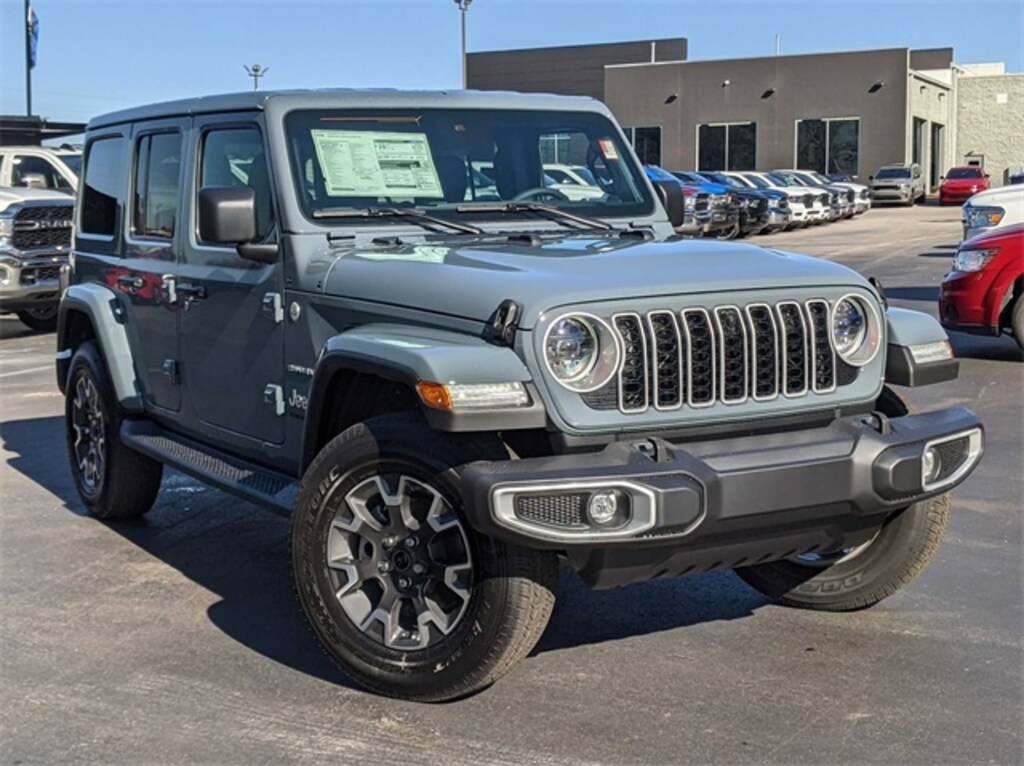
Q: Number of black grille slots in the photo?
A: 7